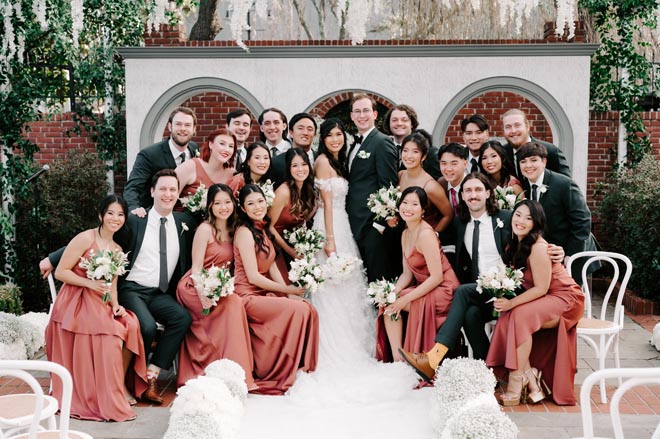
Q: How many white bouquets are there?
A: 11